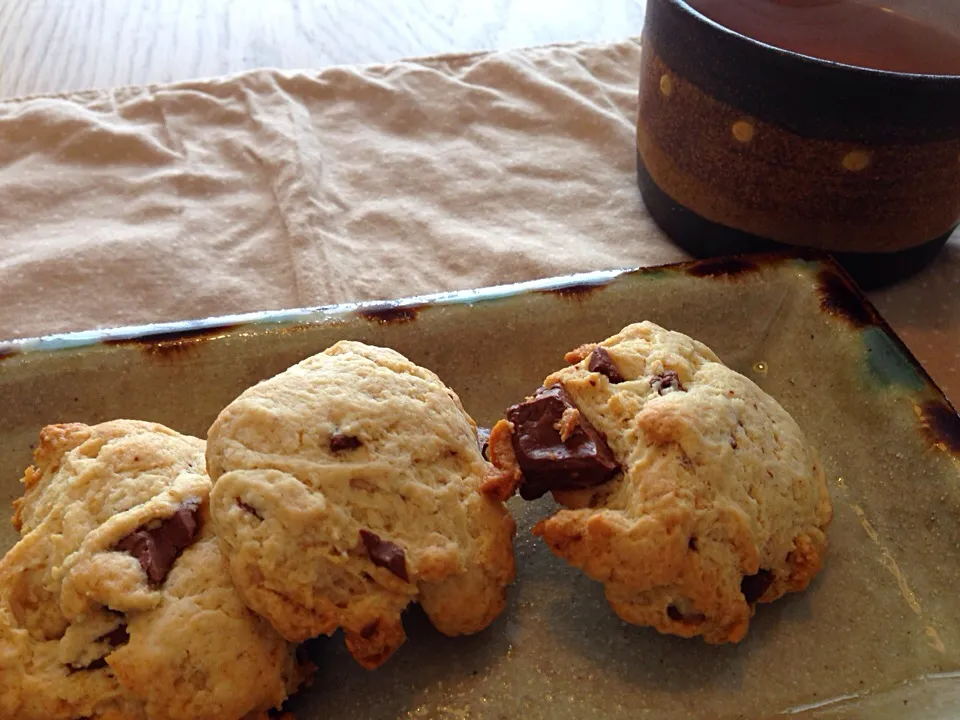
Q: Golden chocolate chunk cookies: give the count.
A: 3